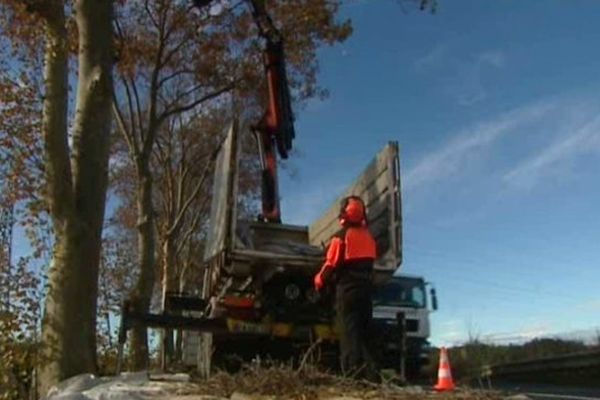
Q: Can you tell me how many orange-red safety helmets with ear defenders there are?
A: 1